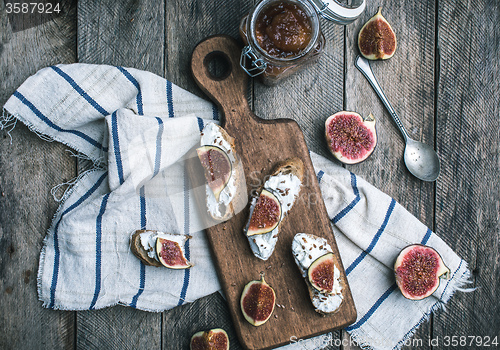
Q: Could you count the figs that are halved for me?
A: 5